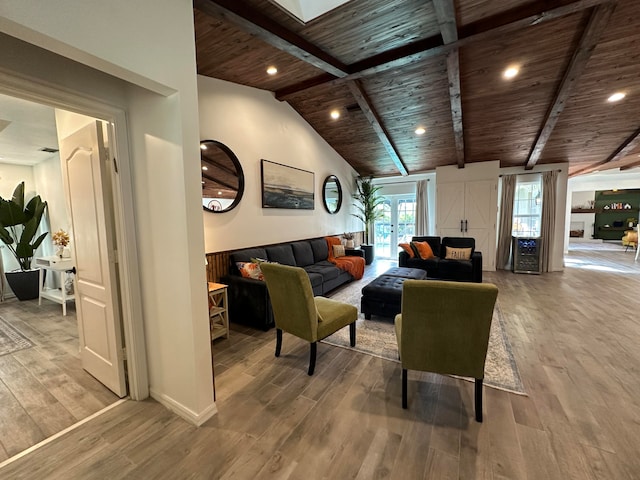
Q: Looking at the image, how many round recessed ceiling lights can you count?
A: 5